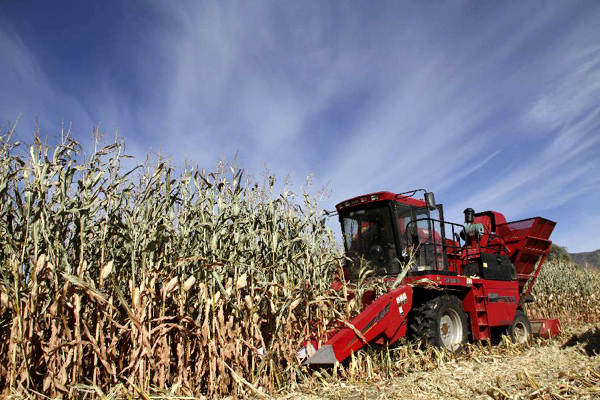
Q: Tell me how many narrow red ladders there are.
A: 1